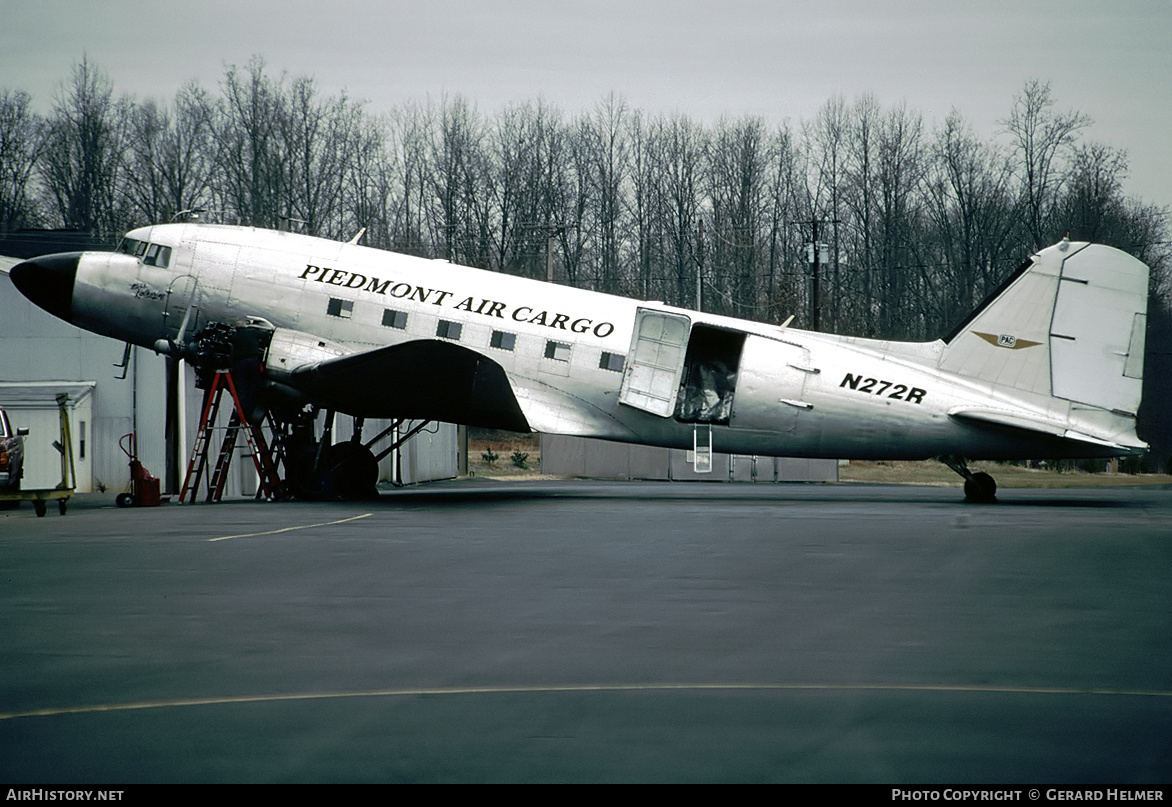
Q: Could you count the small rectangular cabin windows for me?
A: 6